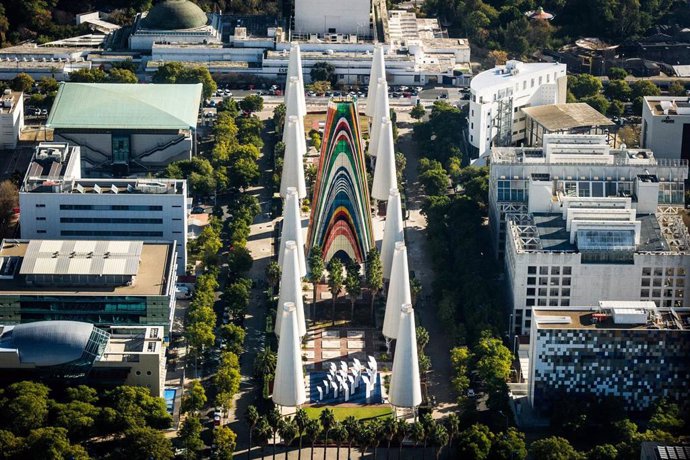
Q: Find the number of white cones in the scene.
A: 12